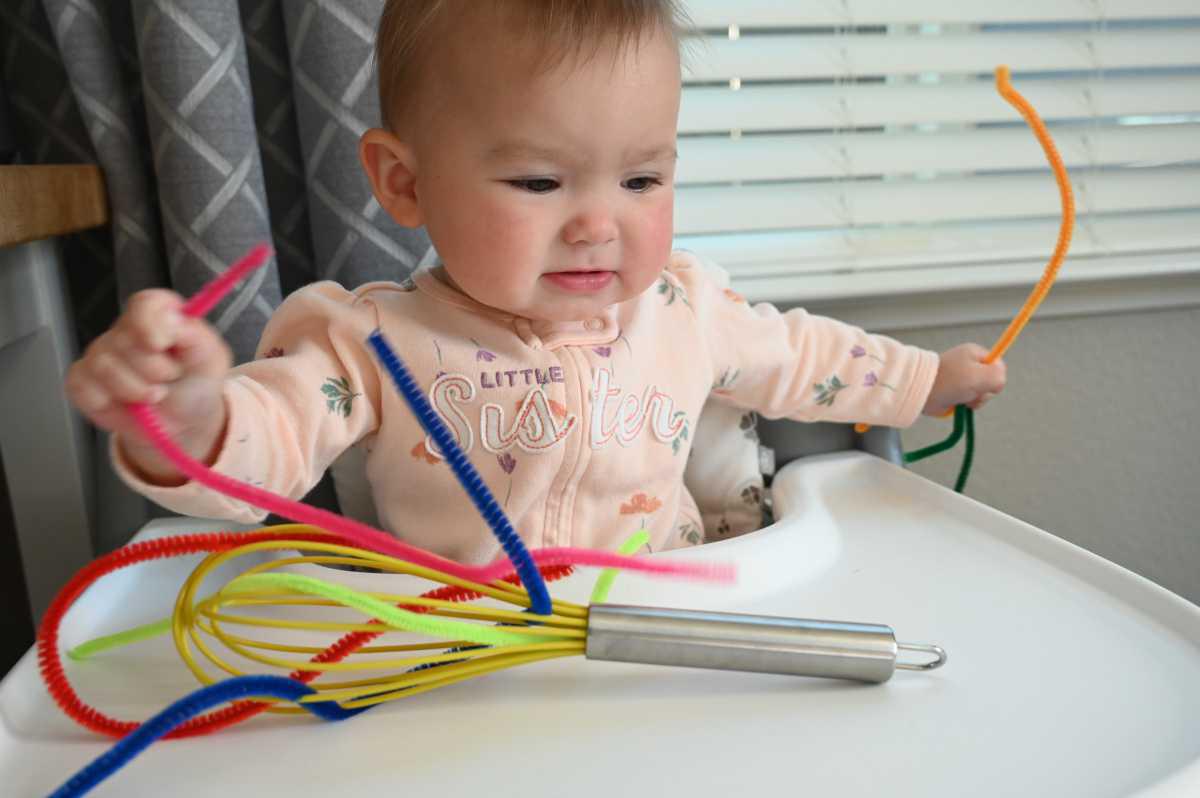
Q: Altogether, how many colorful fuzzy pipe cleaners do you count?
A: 6